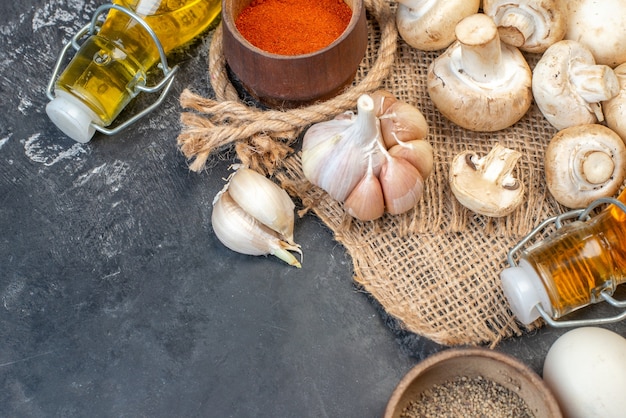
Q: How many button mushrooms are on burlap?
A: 8